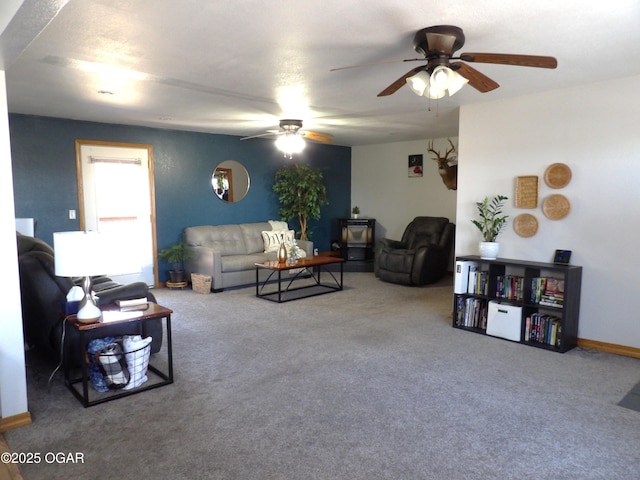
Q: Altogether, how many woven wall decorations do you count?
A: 4